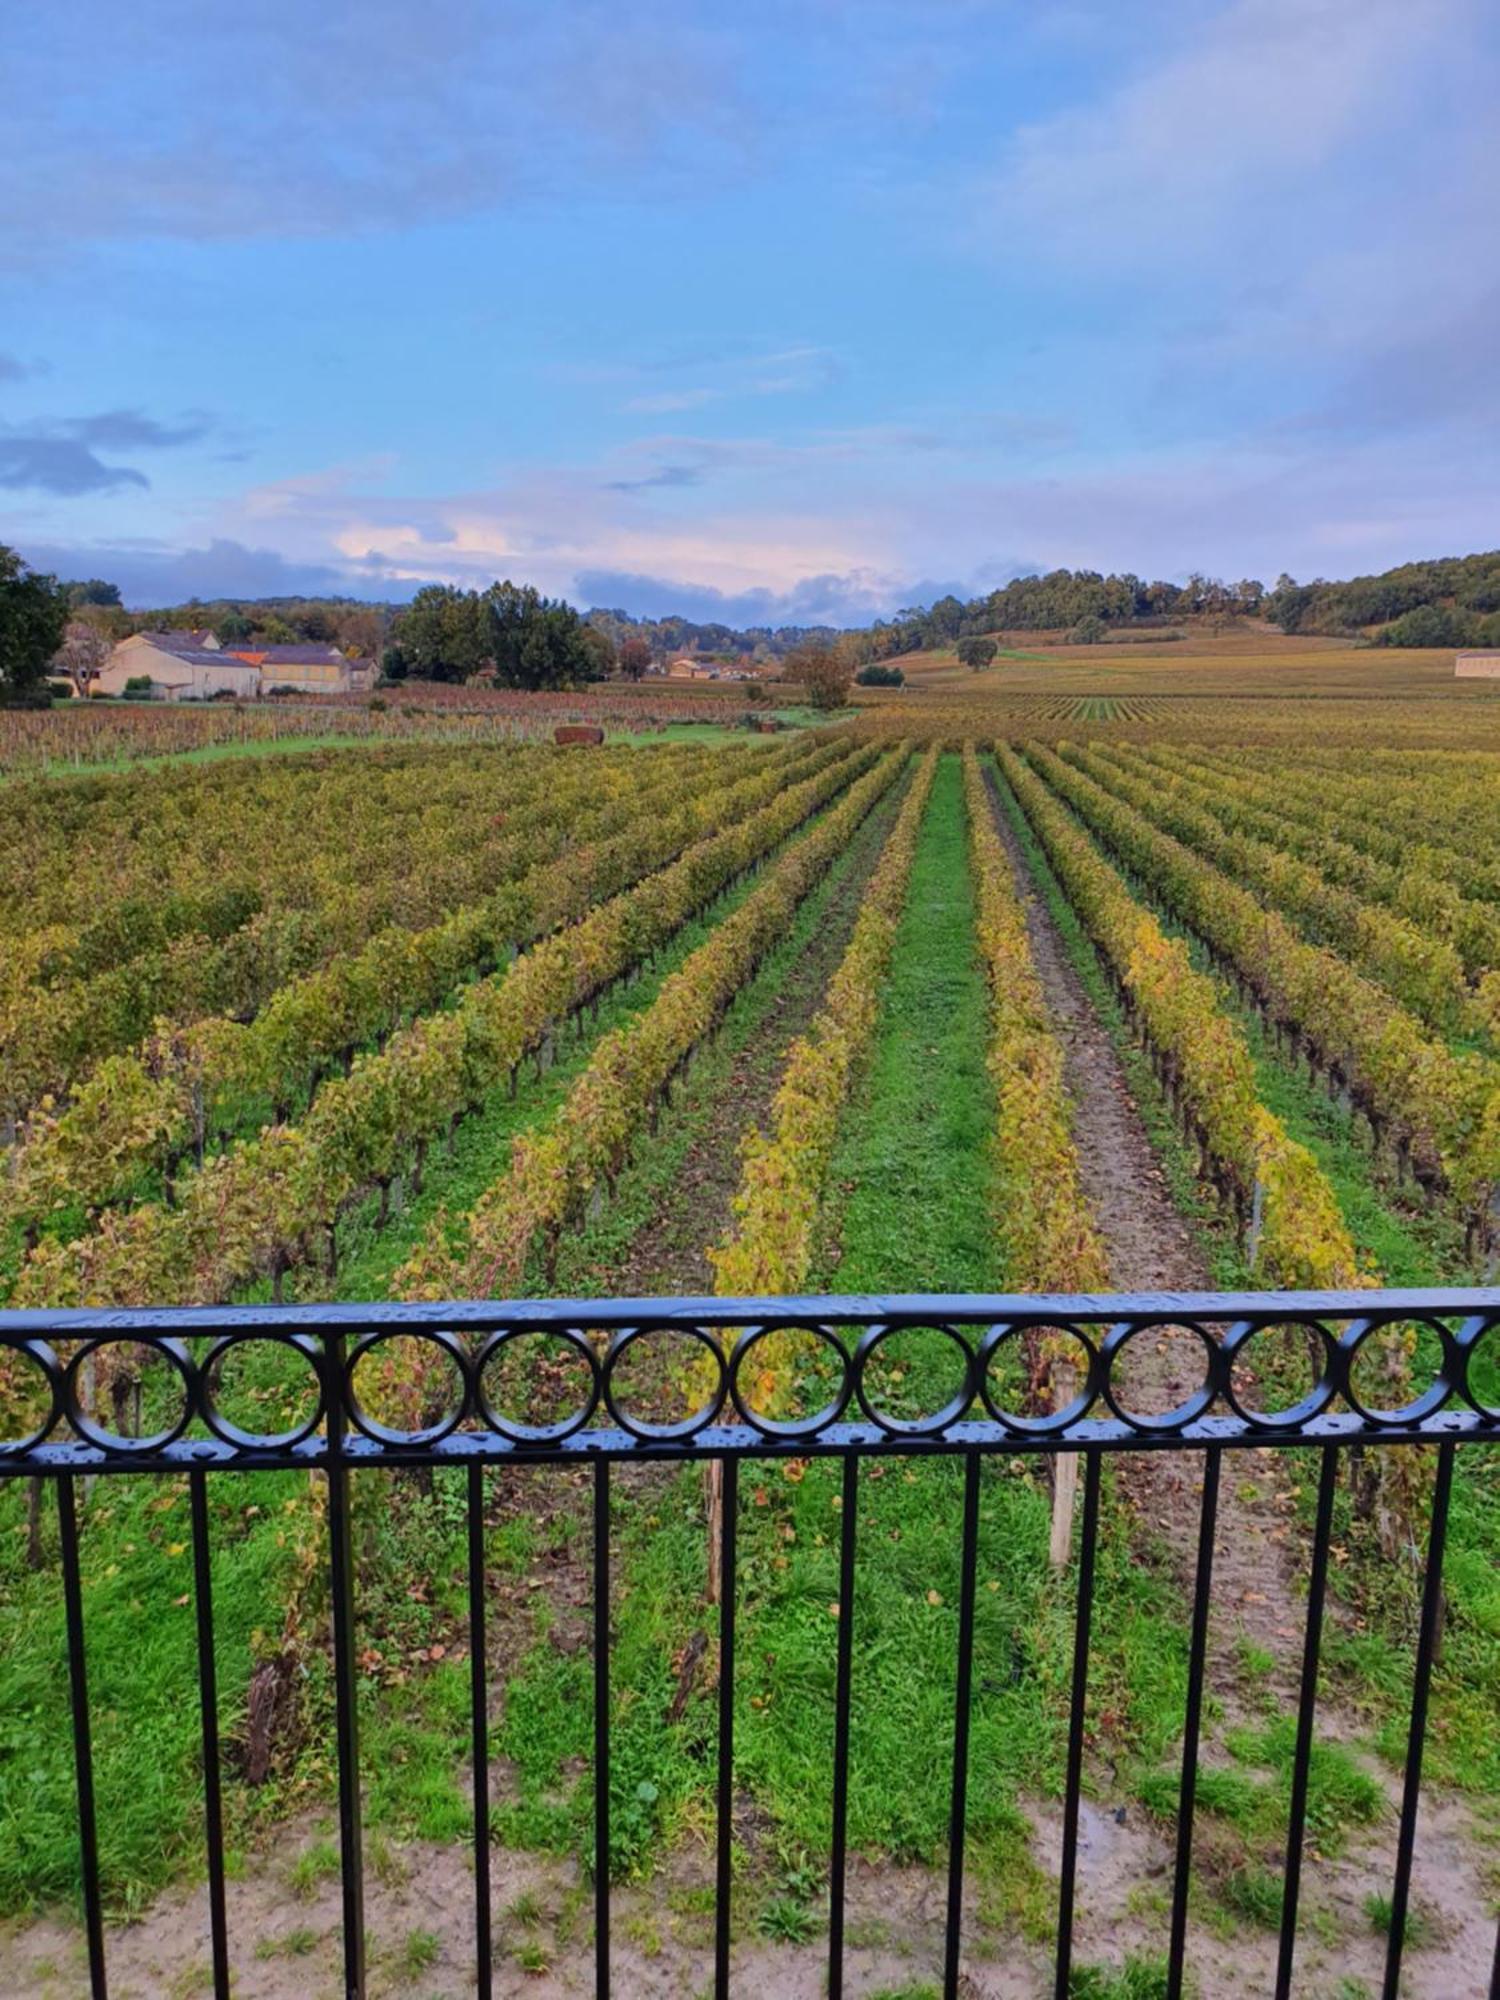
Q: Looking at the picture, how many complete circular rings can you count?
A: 11